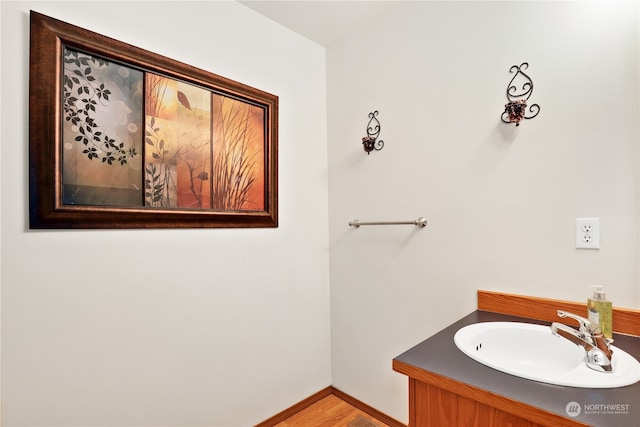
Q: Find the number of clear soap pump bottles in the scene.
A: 1